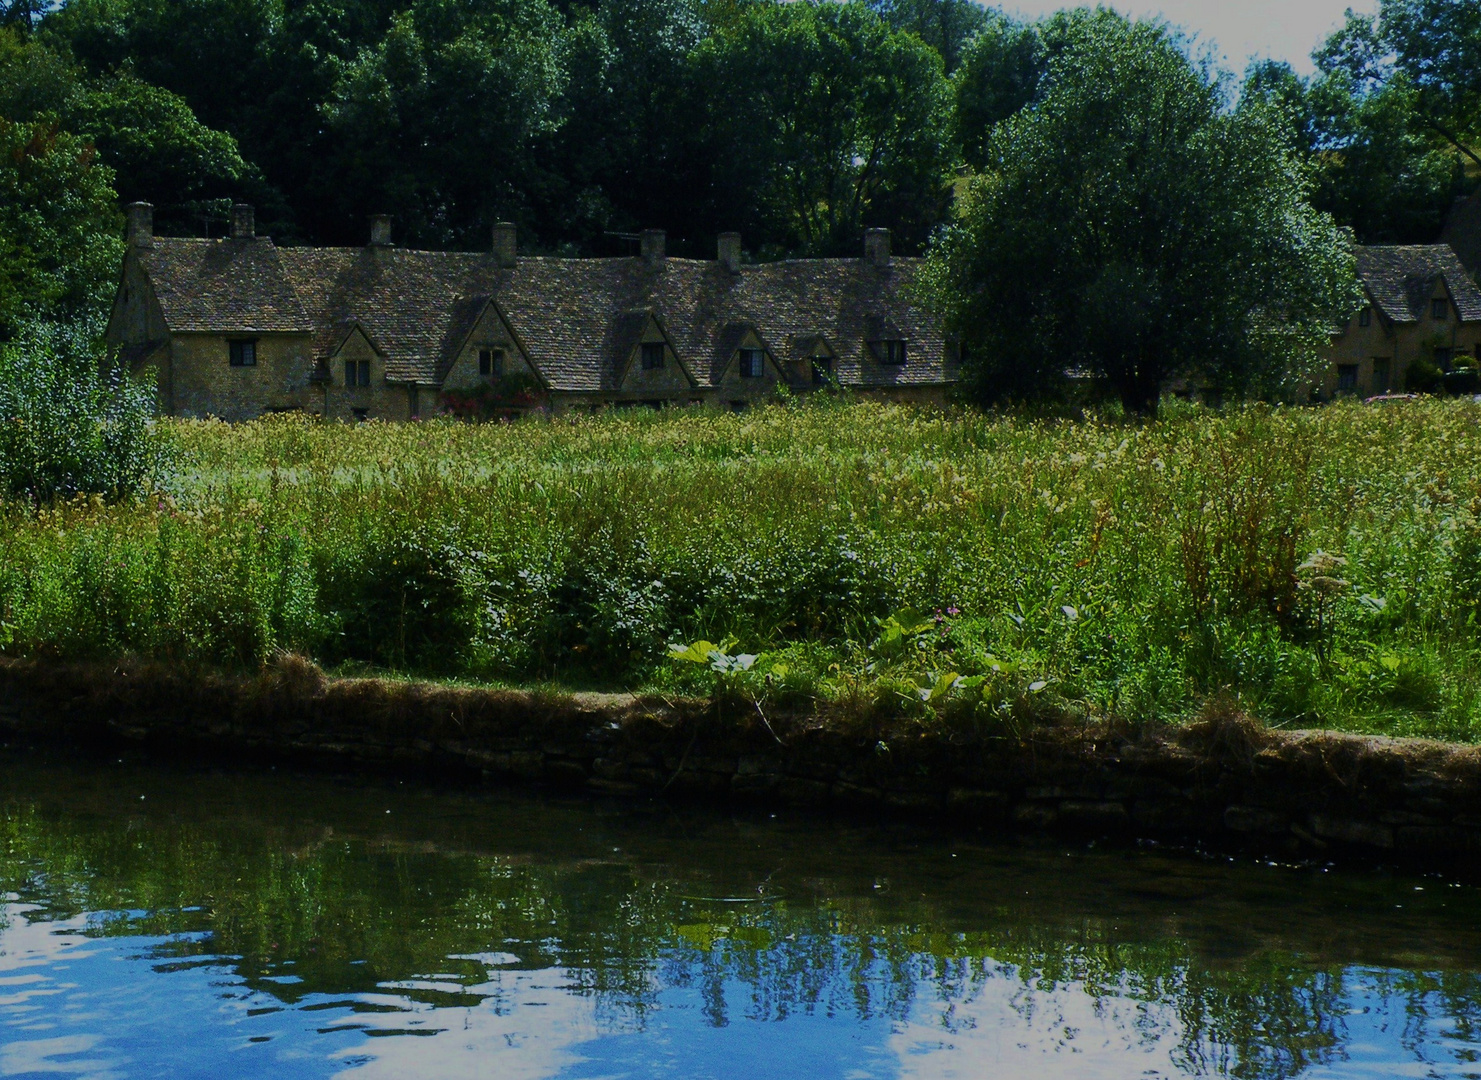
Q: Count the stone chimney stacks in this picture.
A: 7